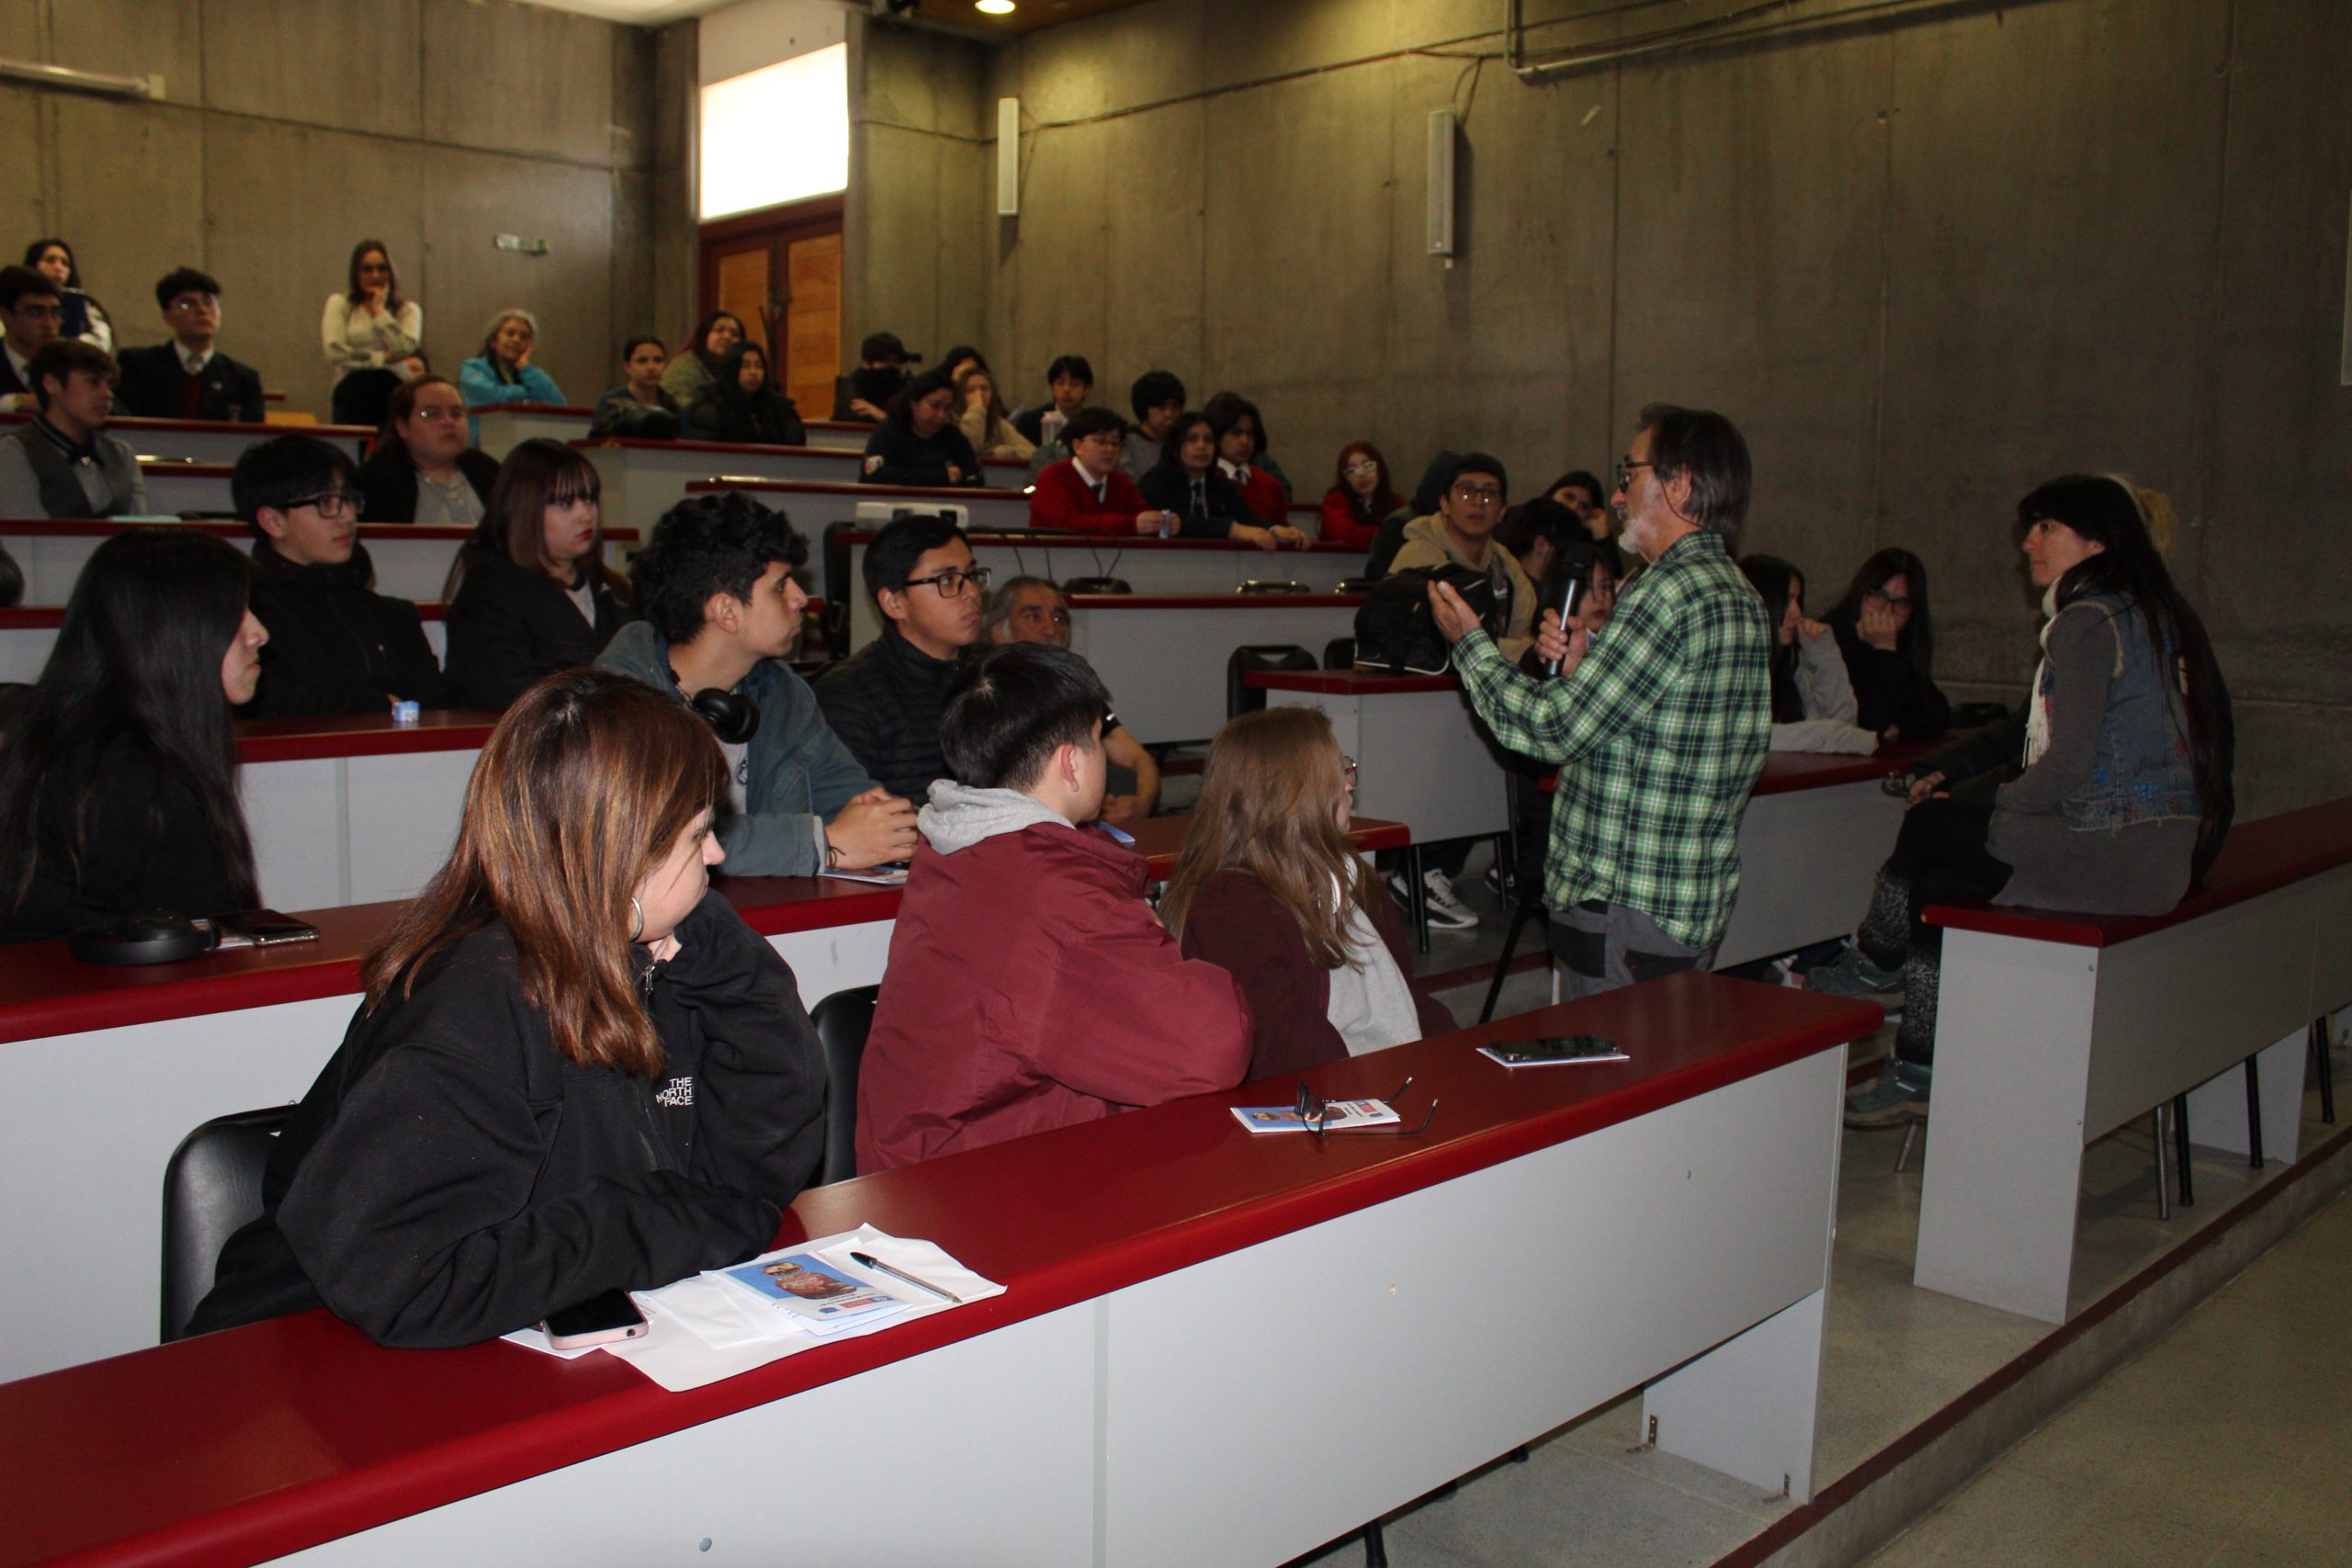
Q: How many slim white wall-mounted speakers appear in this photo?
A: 2